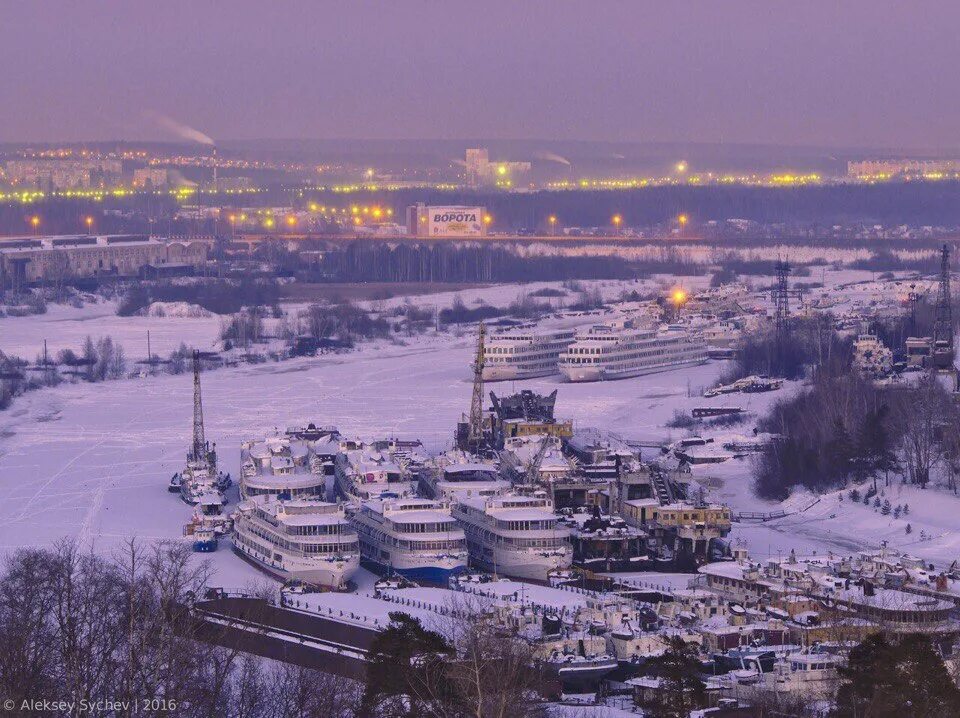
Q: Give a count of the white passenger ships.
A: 8